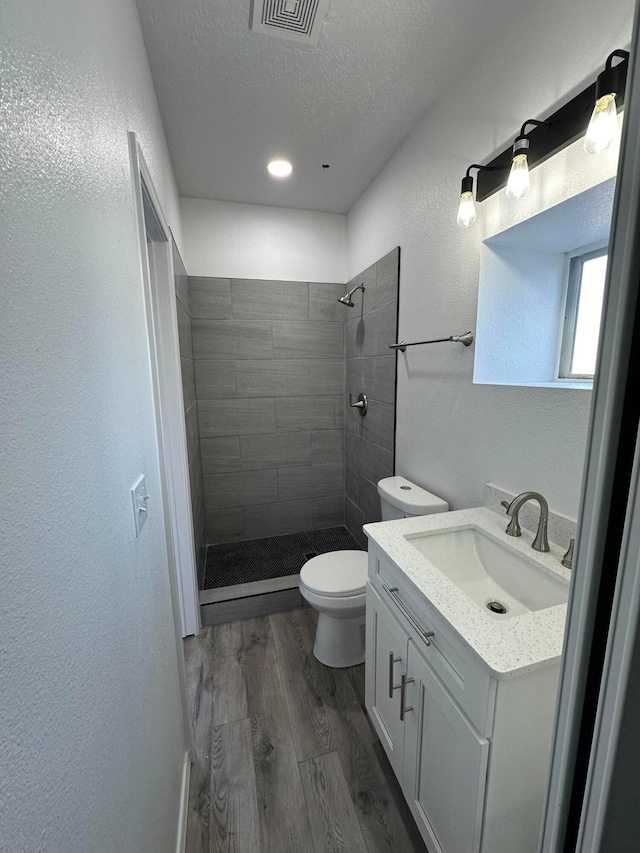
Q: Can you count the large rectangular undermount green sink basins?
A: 0